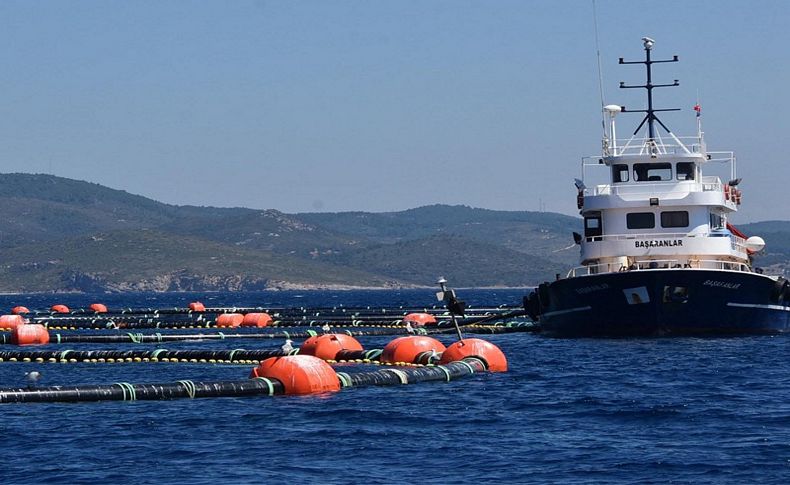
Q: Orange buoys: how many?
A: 13